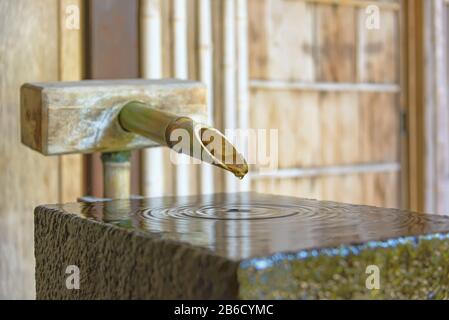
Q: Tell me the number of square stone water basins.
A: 1